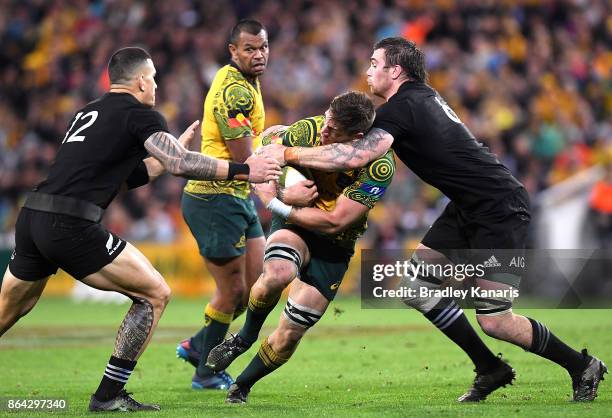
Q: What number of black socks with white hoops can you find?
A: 3